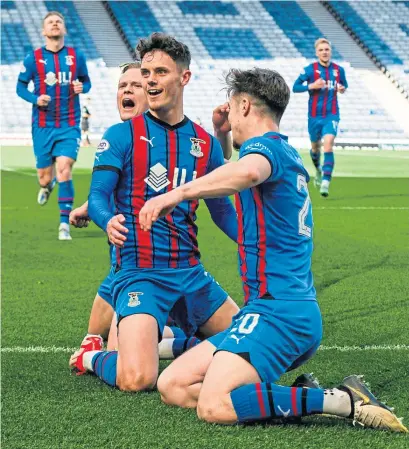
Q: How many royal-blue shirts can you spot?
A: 5